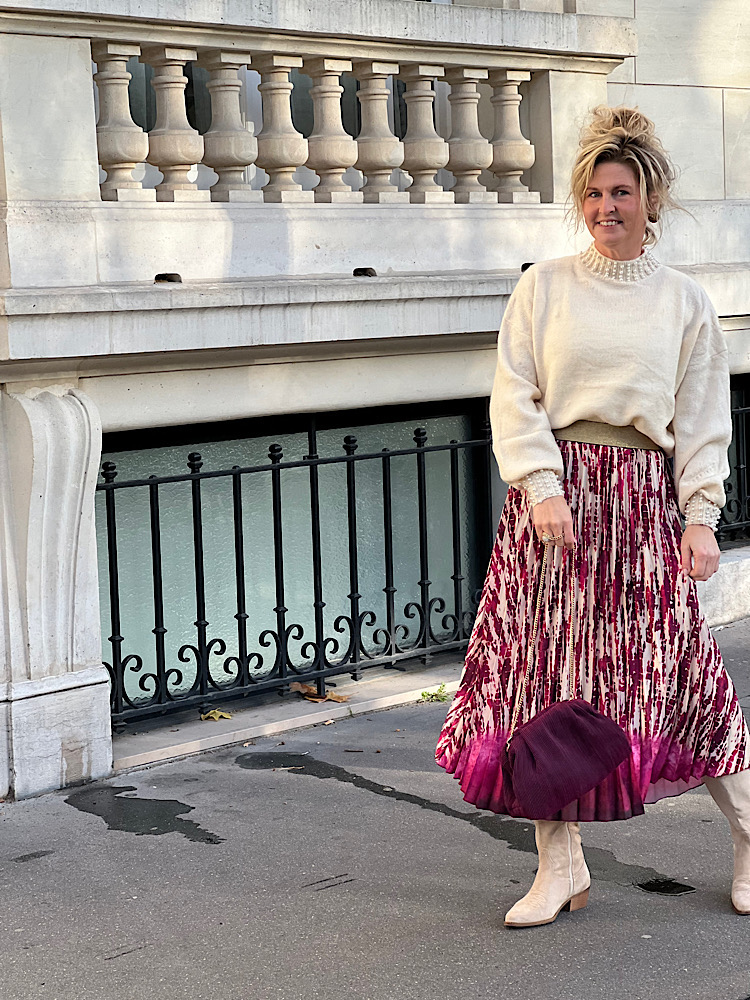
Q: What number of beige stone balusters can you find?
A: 9